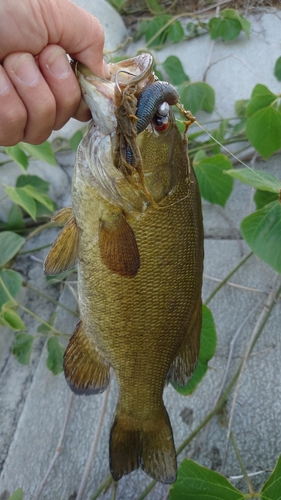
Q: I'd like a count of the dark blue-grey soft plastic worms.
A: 1